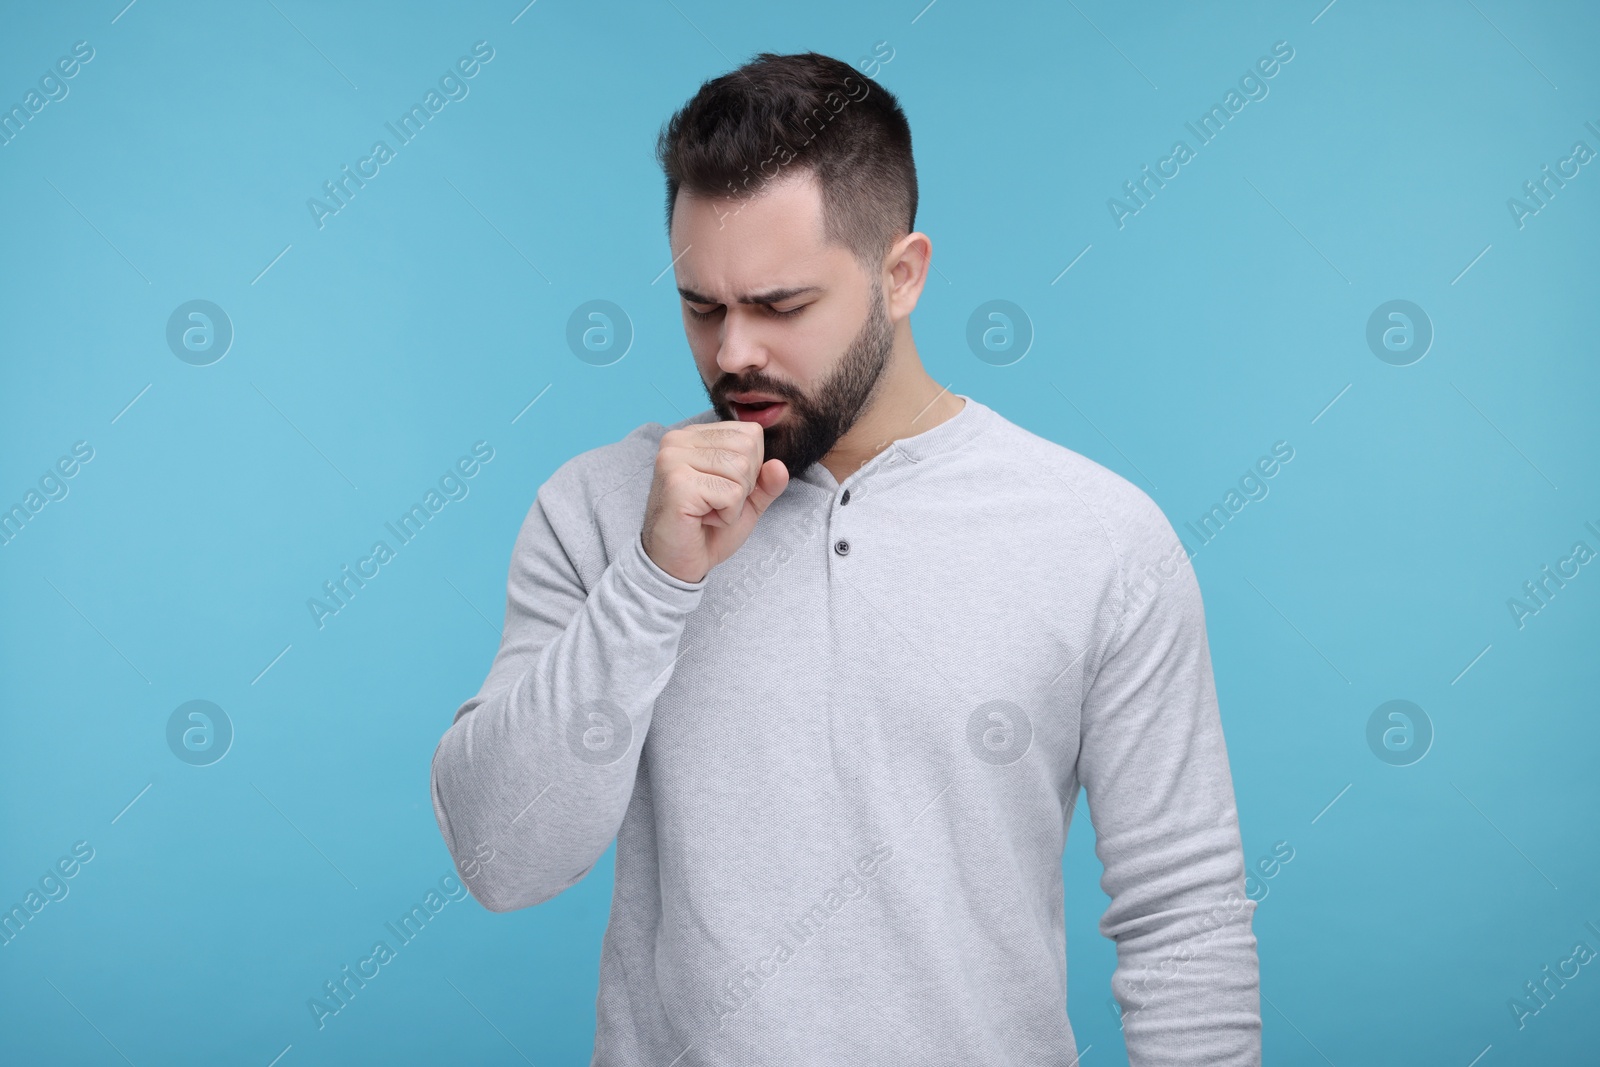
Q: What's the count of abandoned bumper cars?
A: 0